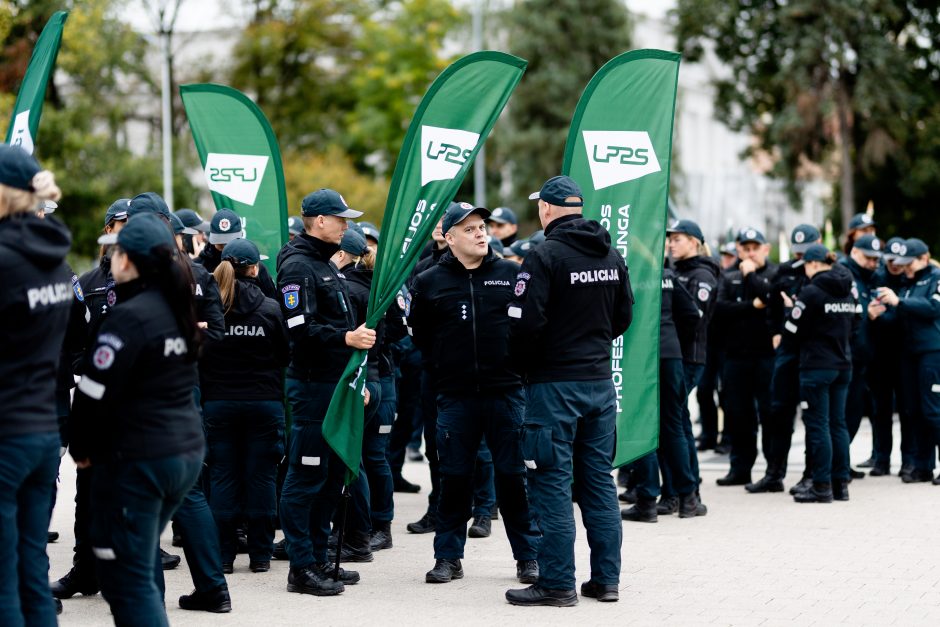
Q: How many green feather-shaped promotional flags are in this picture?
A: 4